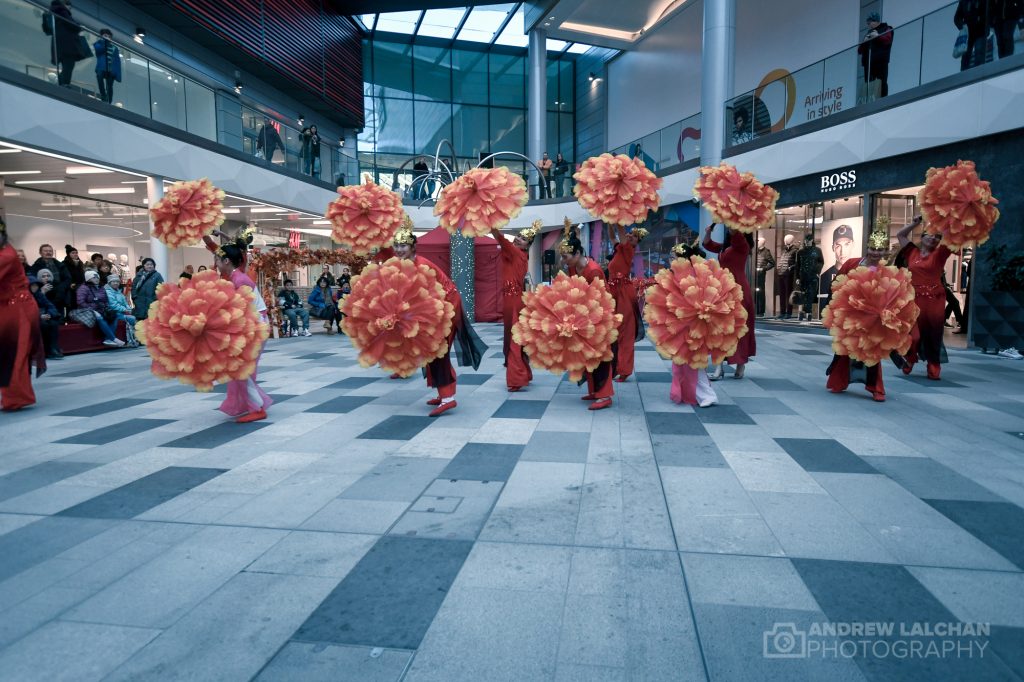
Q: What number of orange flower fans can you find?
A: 11